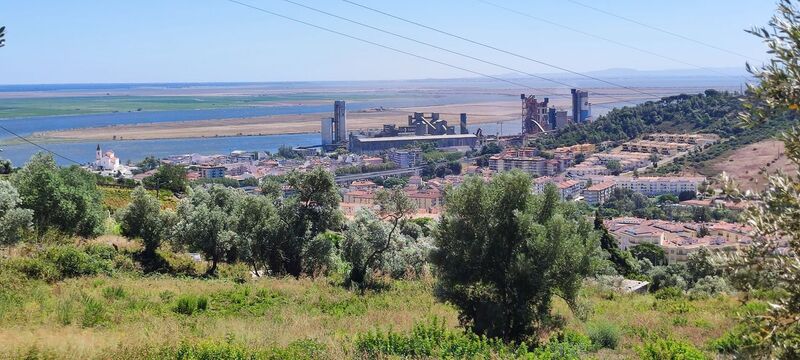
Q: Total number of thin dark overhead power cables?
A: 6